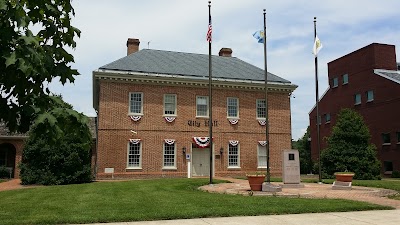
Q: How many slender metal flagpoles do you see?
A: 3